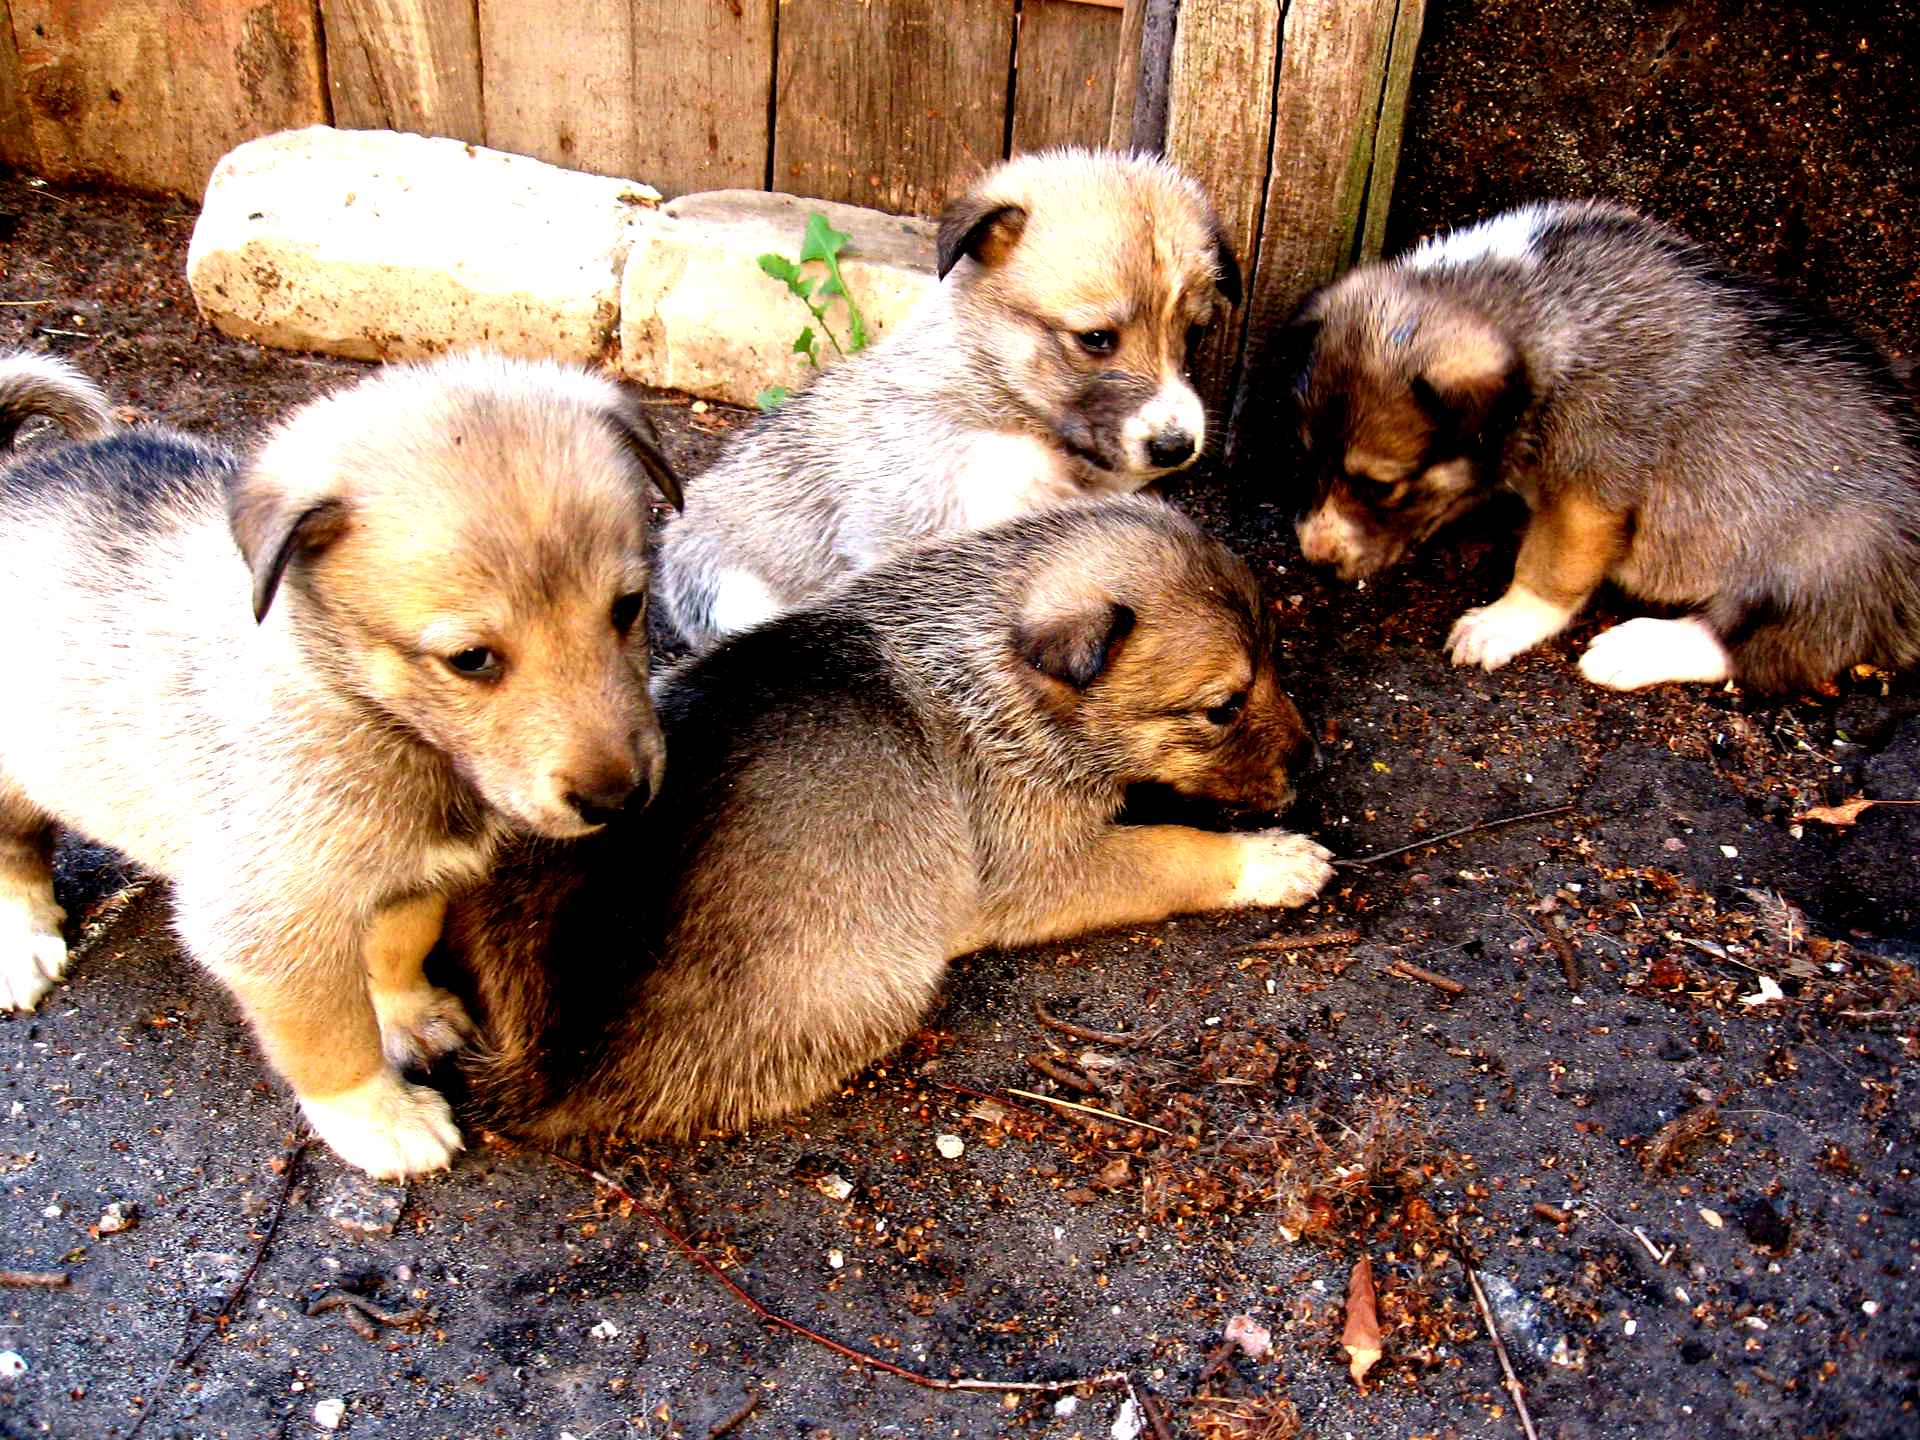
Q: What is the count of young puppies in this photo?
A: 4